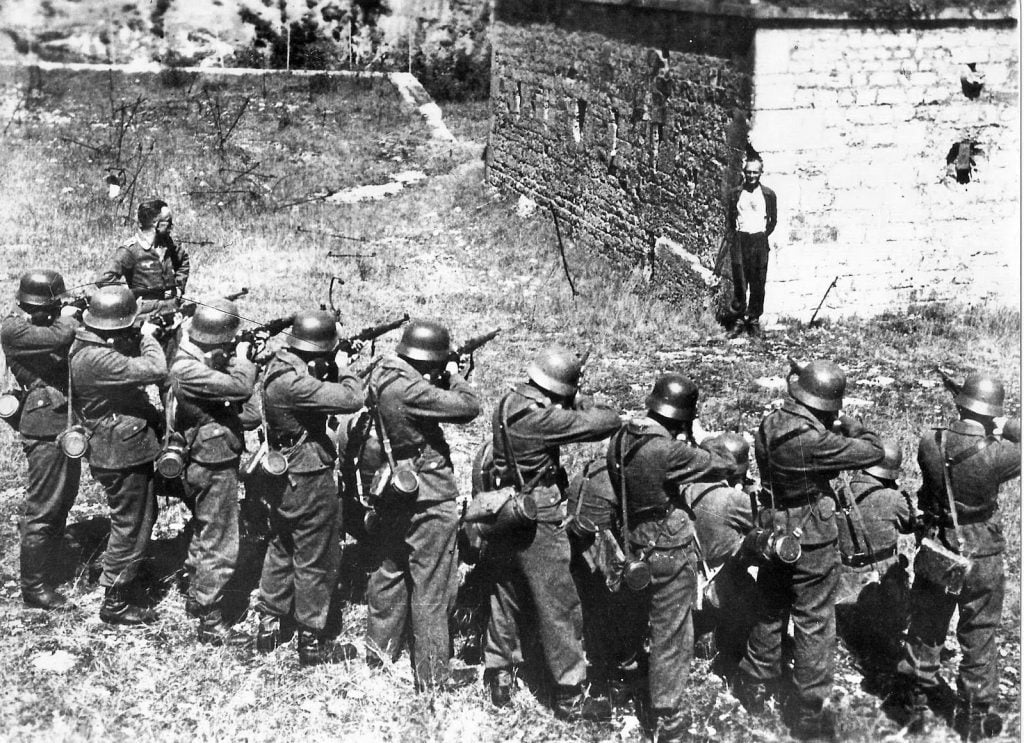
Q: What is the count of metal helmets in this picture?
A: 11